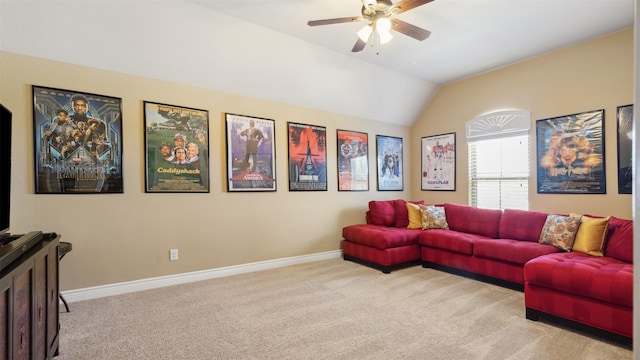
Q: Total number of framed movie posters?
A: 9